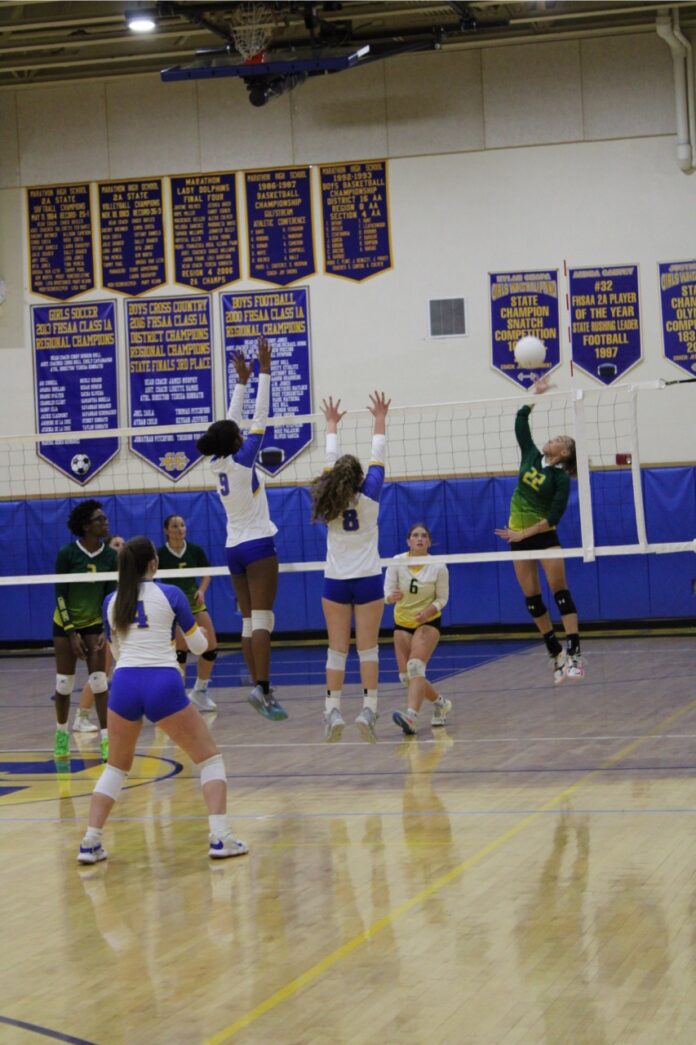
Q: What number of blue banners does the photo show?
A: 11